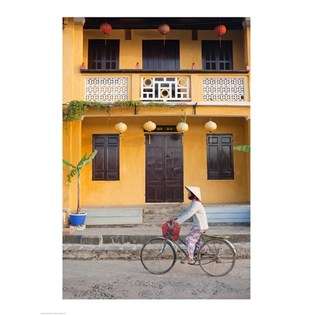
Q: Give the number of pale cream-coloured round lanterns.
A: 4